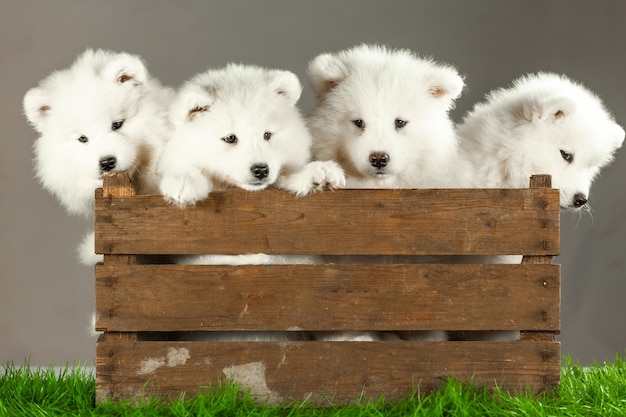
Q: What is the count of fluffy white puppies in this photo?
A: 4